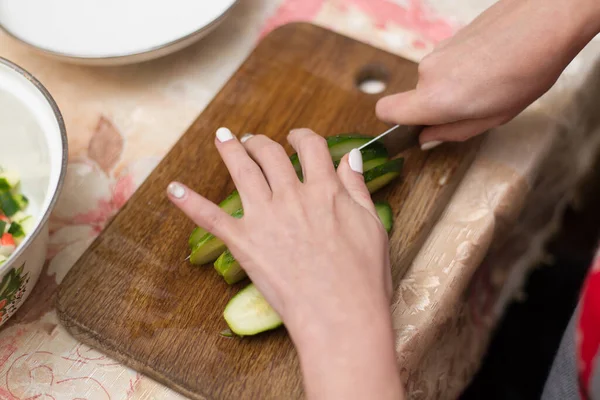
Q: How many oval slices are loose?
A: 1